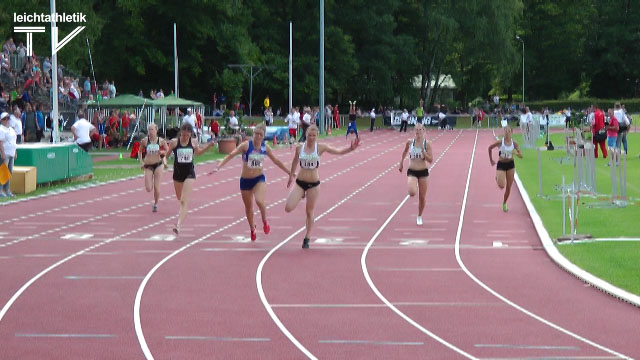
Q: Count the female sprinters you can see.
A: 6